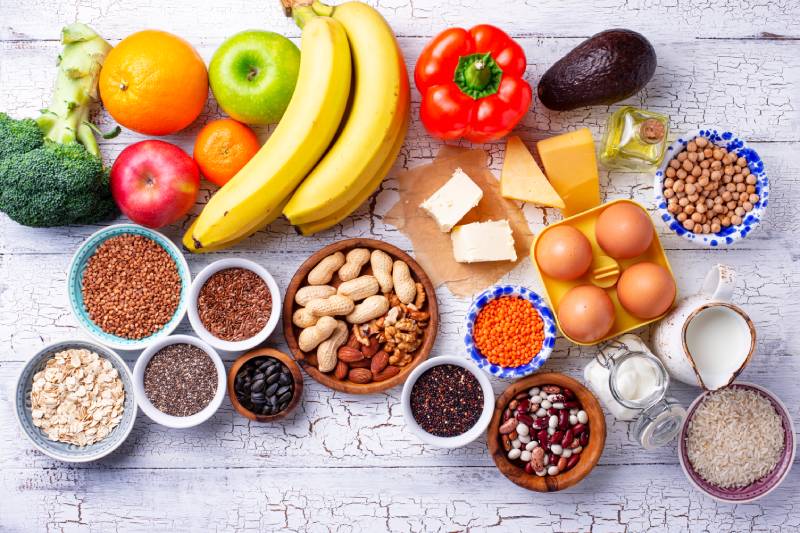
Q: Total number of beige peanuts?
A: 11